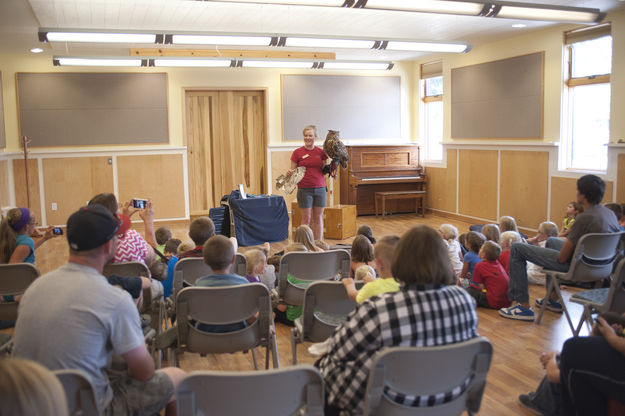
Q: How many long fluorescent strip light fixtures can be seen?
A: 3